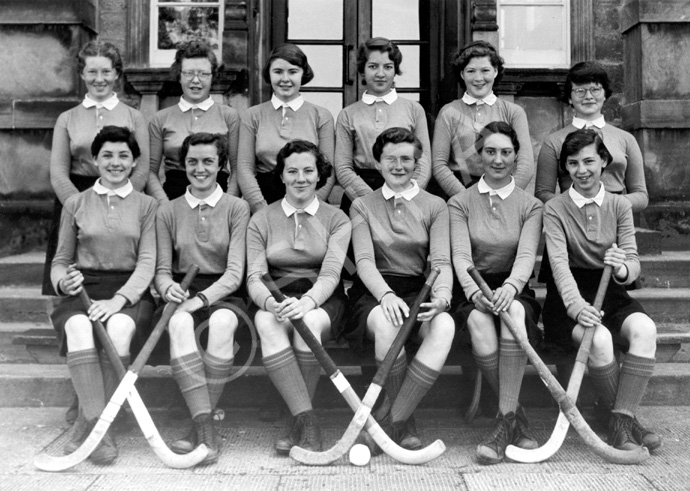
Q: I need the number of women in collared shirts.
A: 12